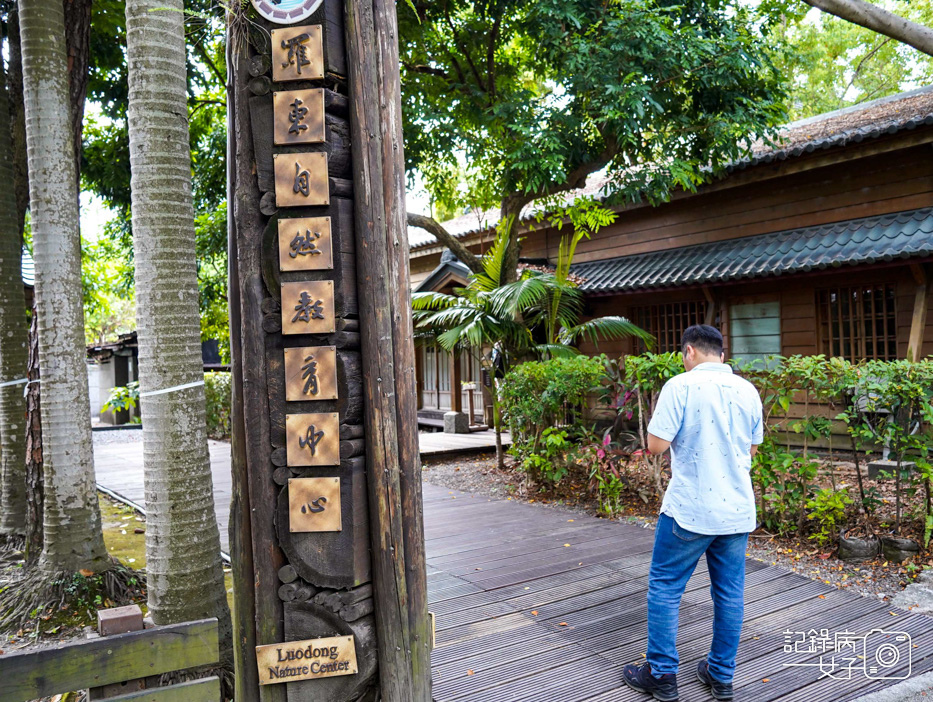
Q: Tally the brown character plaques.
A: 8